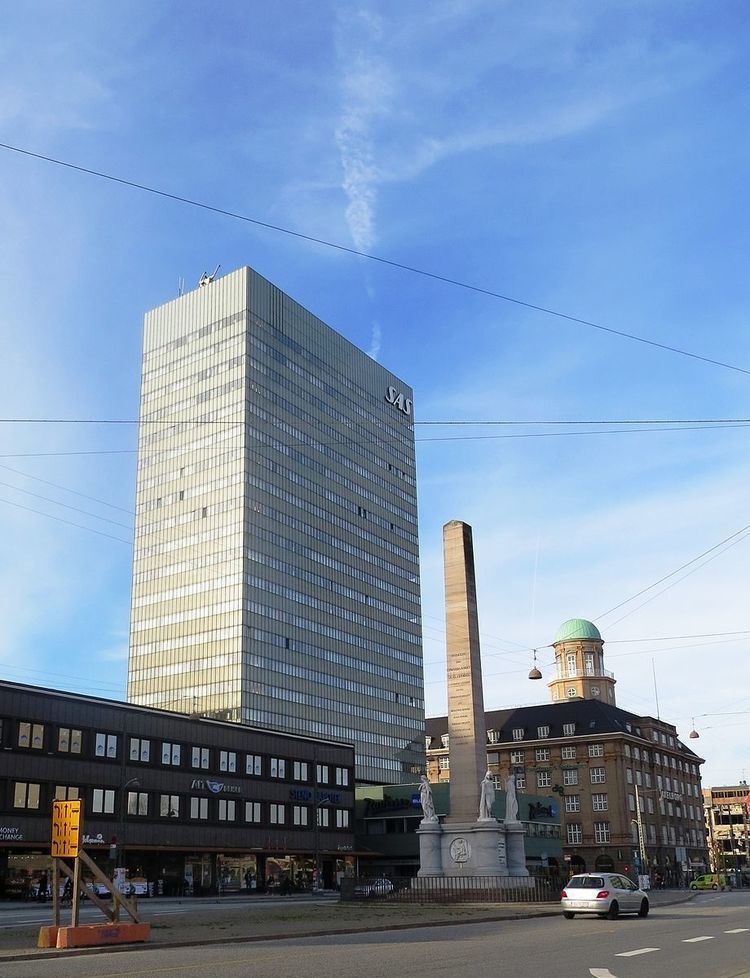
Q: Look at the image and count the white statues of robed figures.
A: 3